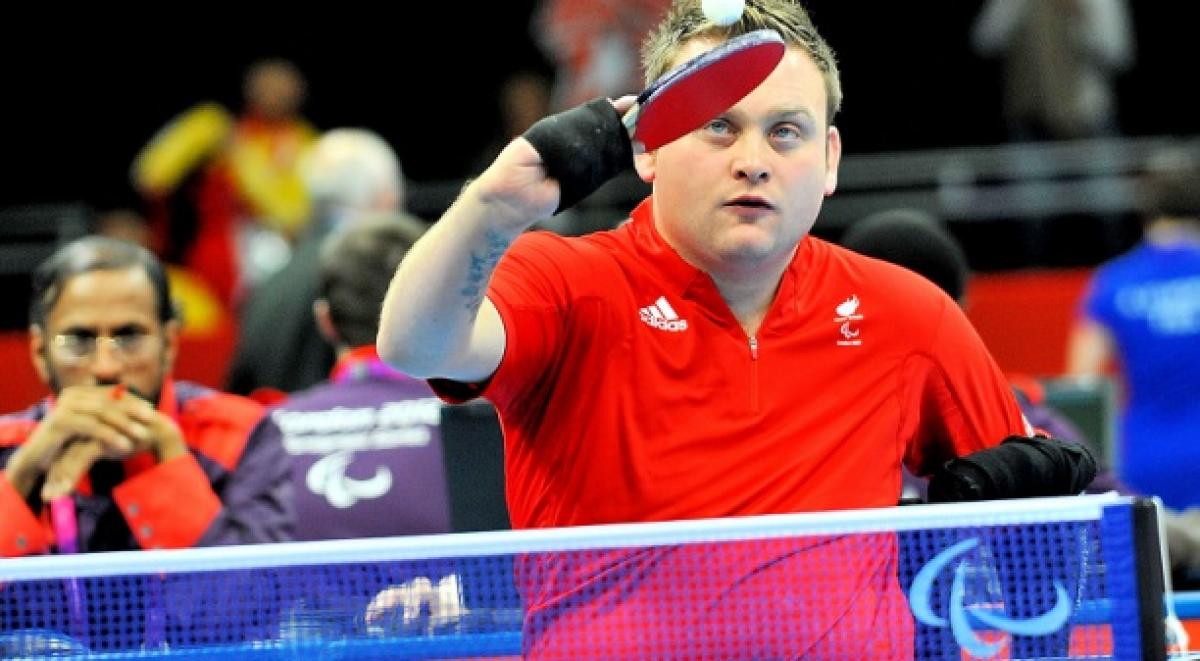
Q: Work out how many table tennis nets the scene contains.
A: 1